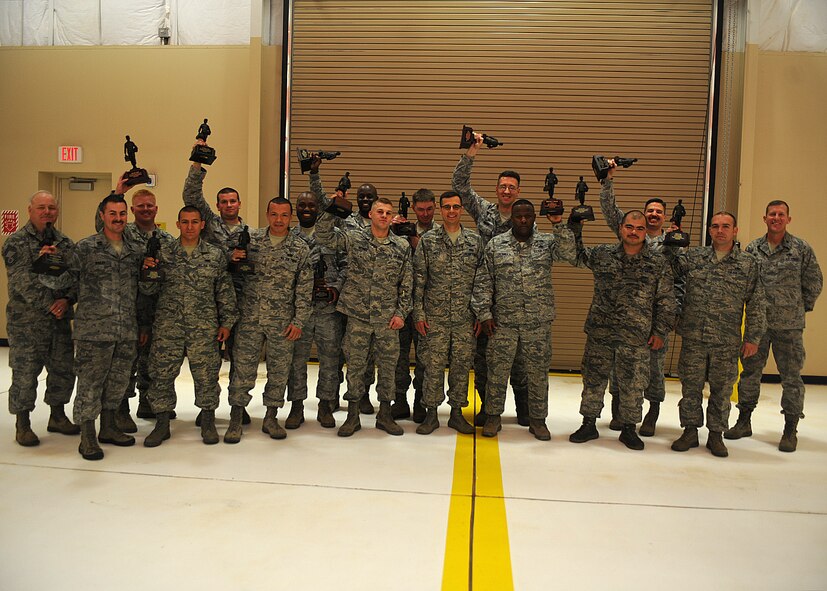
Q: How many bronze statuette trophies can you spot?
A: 14